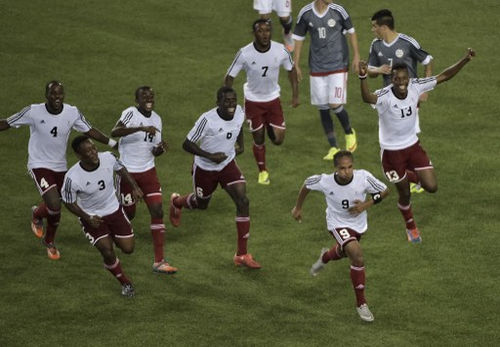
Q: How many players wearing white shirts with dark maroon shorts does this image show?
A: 7